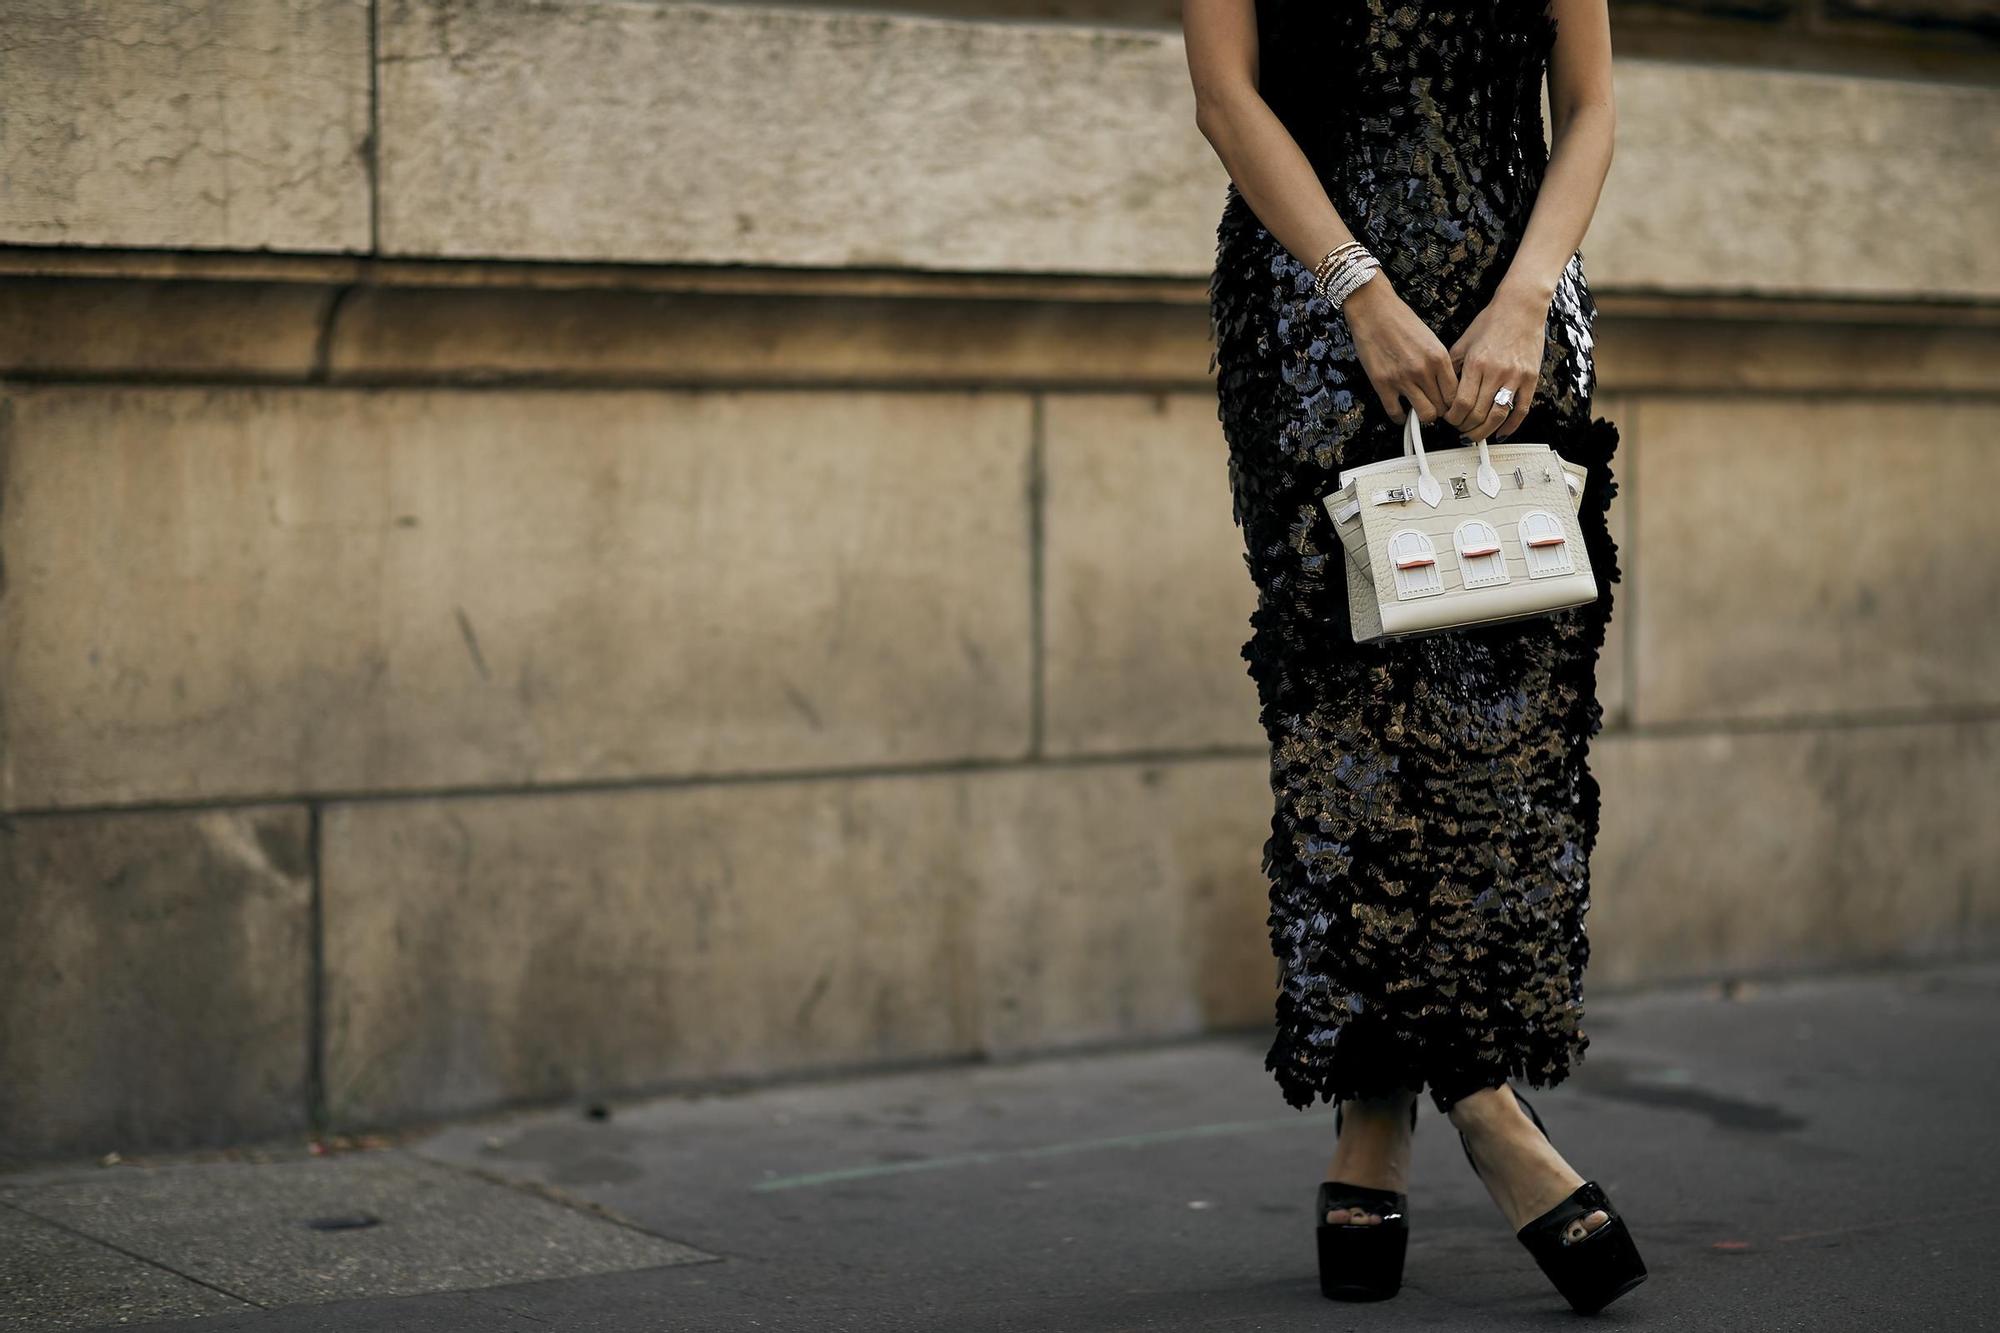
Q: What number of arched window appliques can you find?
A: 3